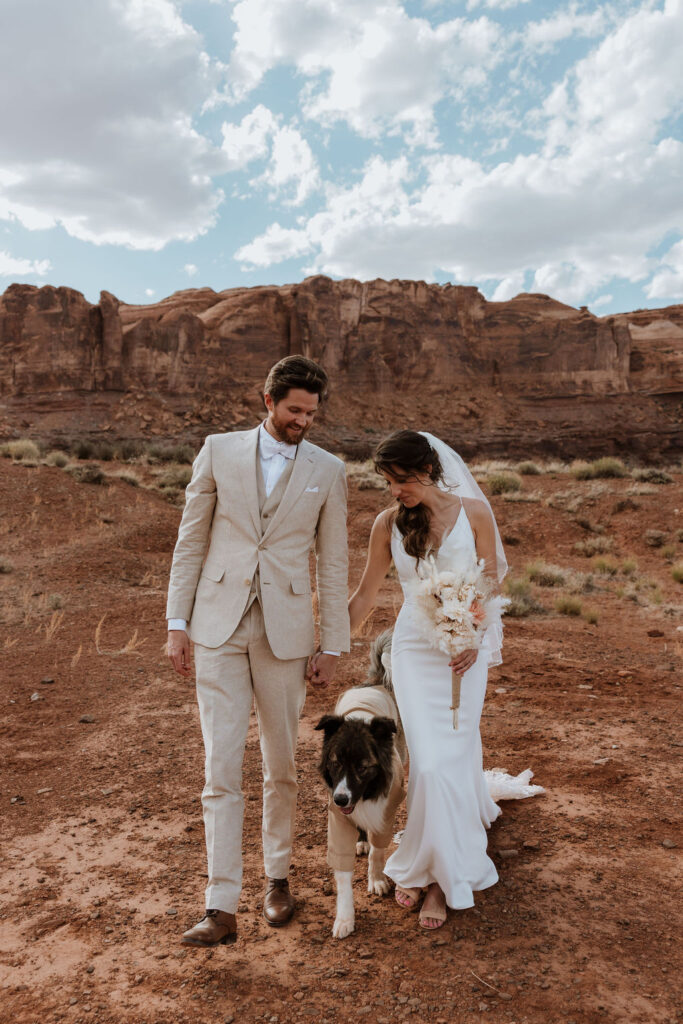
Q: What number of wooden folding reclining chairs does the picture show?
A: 0